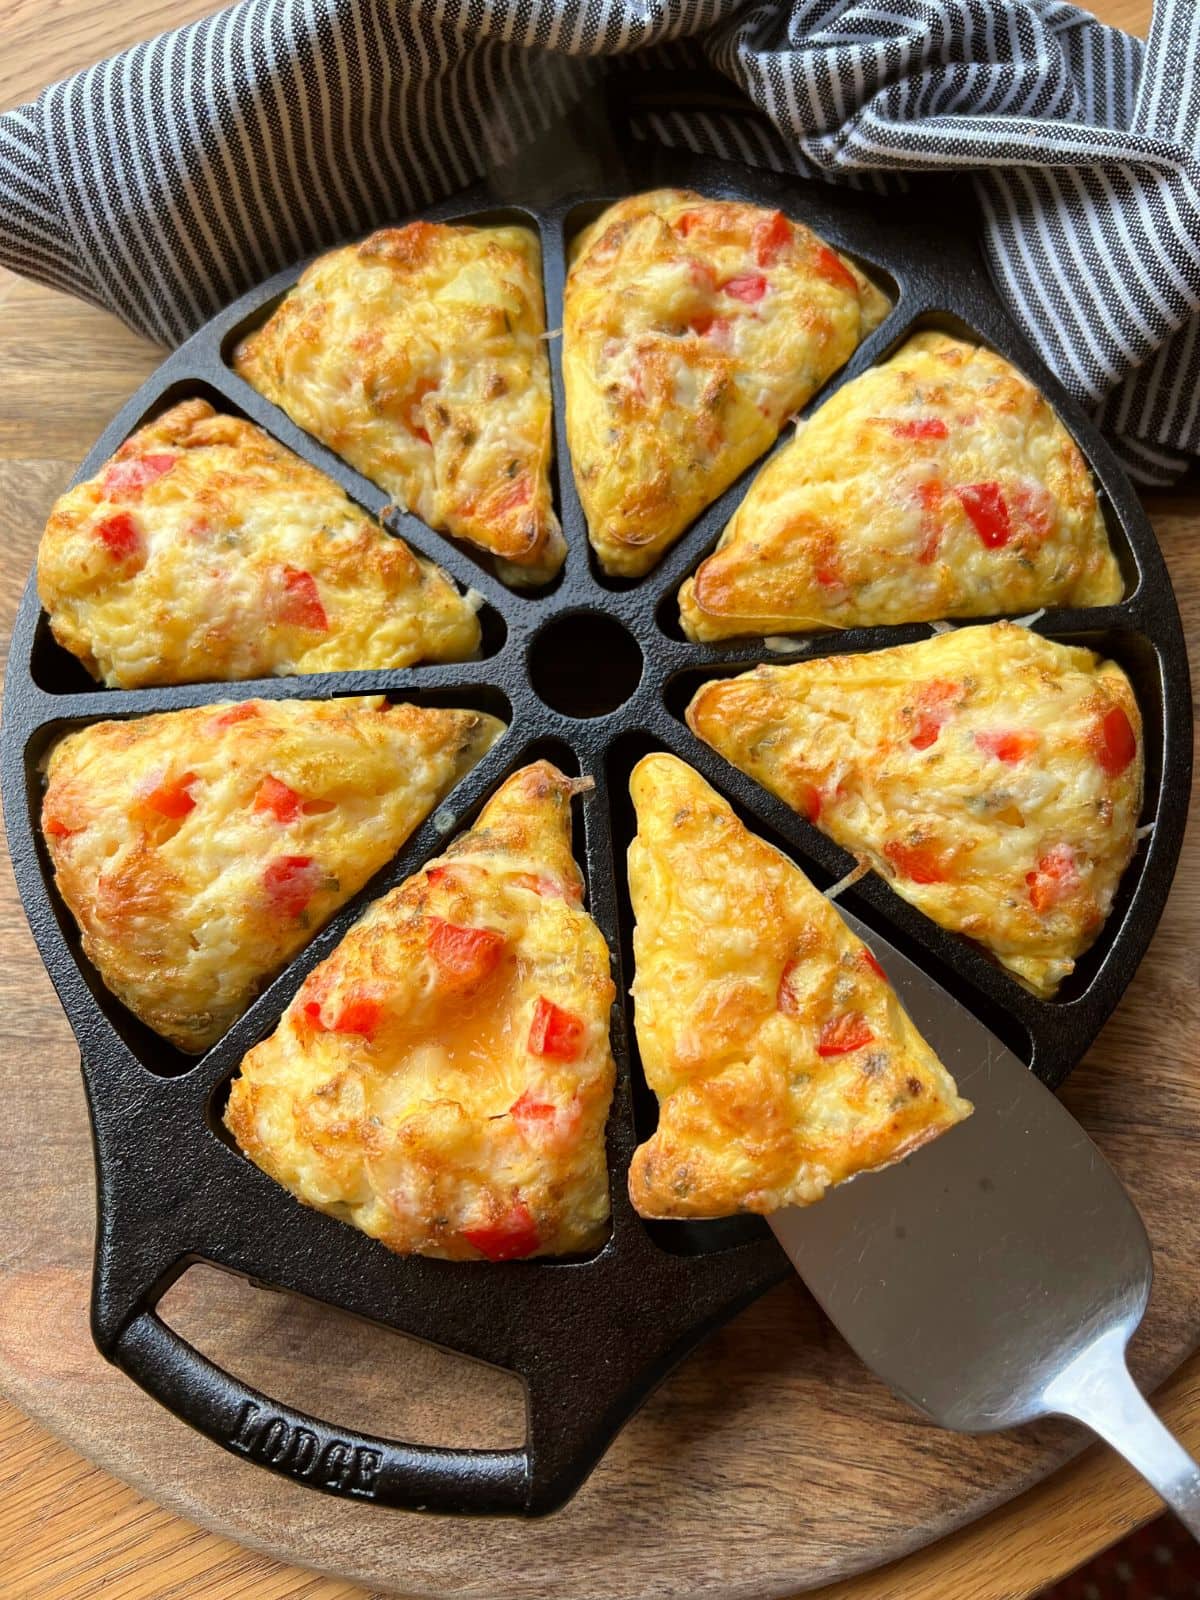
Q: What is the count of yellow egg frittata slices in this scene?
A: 8